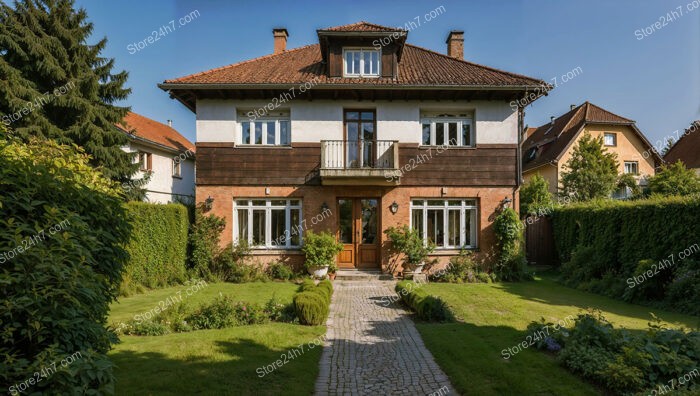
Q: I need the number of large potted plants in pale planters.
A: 2